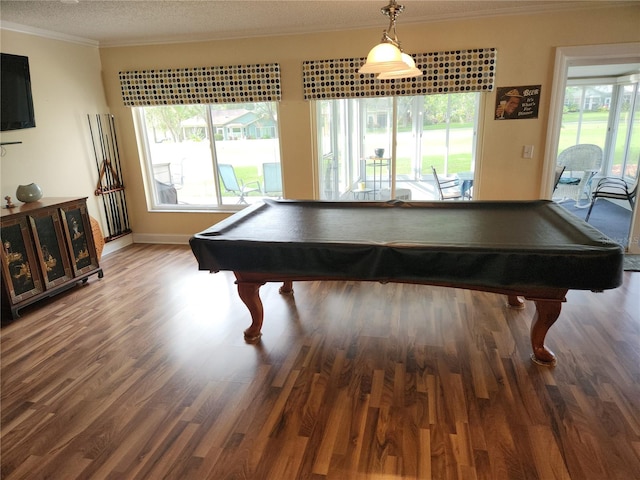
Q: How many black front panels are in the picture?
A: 3